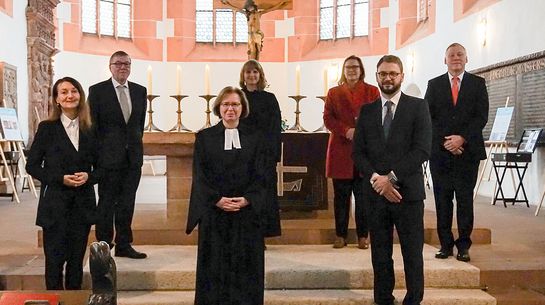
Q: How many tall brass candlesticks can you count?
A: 5